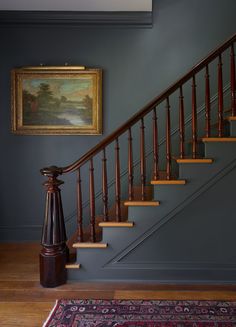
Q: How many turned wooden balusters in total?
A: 13